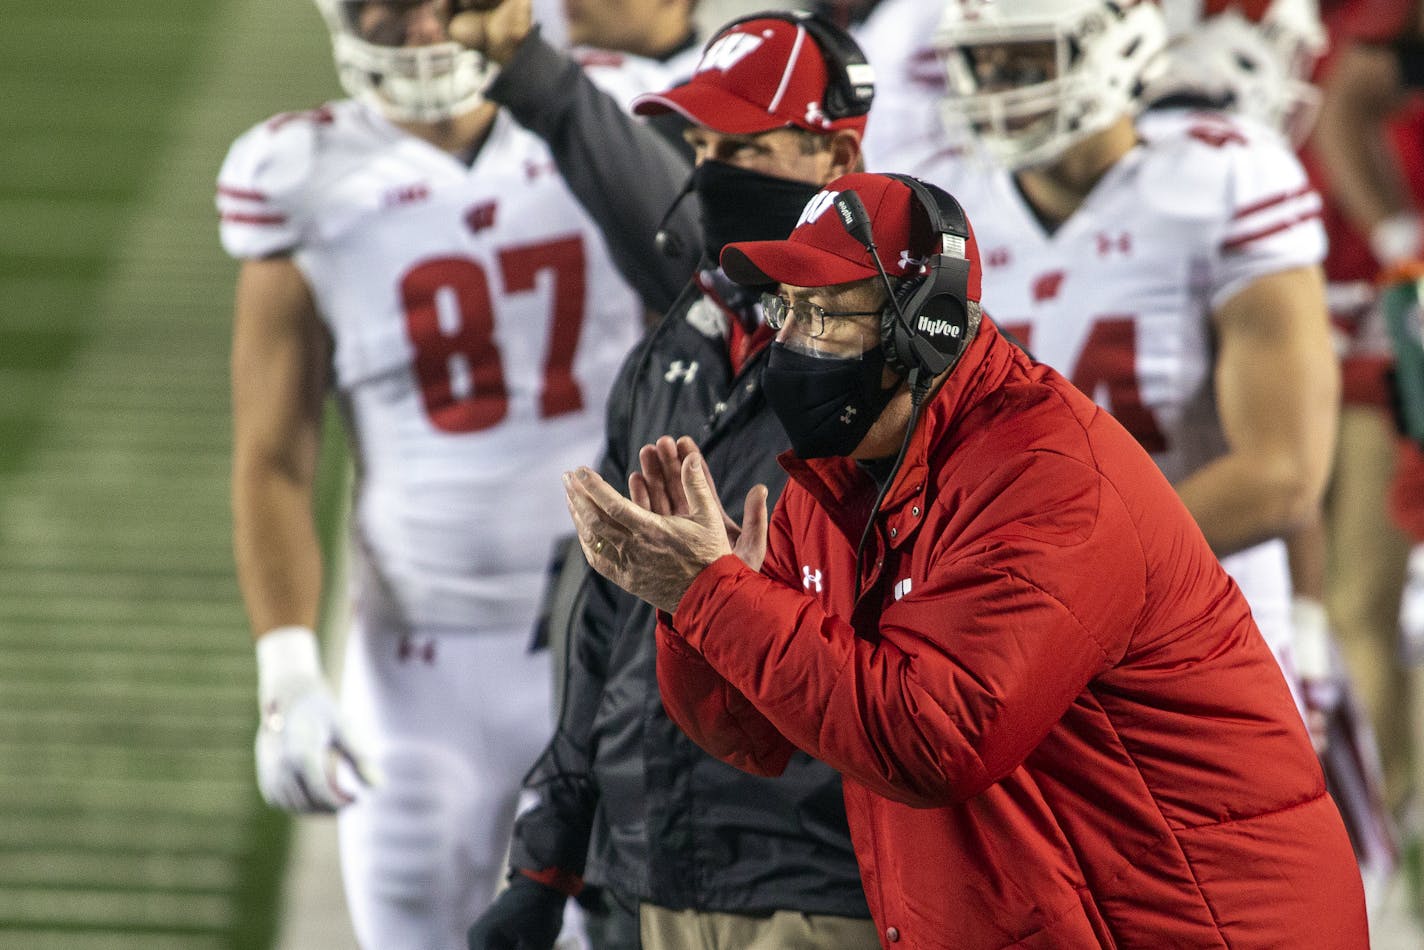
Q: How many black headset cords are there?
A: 2